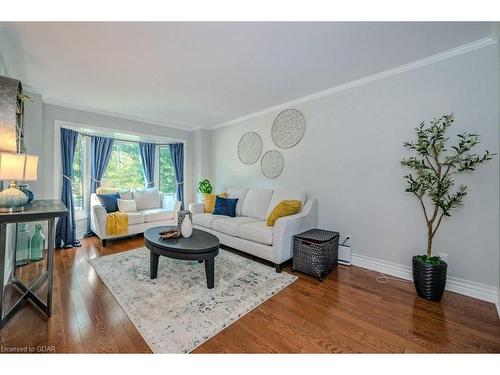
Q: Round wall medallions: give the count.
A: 3